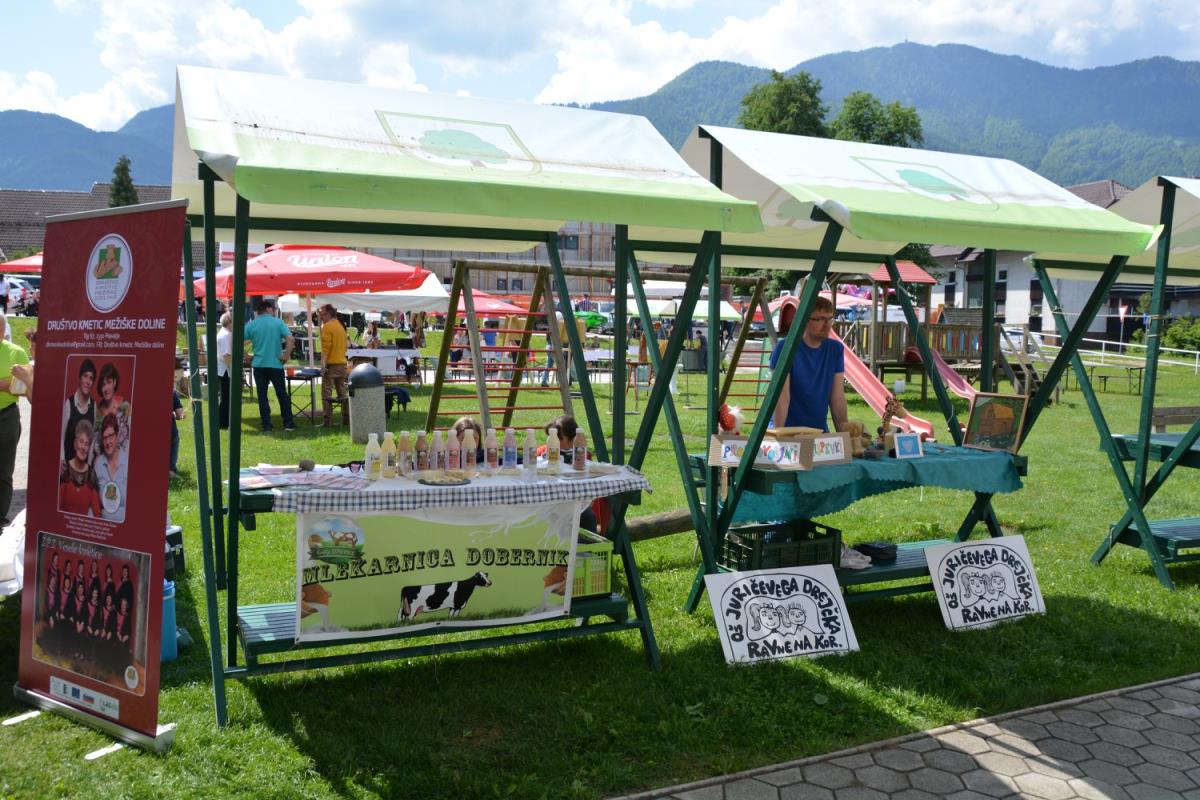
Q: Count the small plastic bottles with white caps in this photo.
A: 12